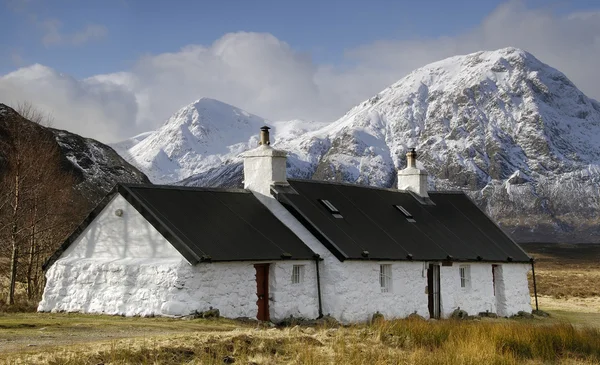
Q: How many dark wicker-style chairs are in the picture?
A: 0